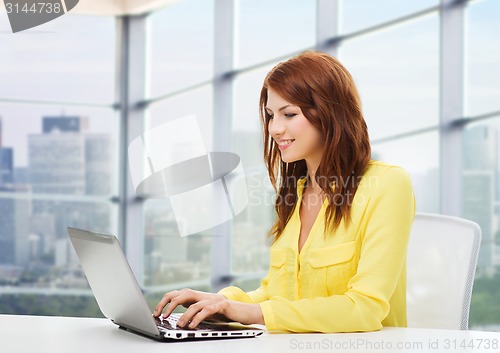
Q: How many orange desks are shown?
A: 0